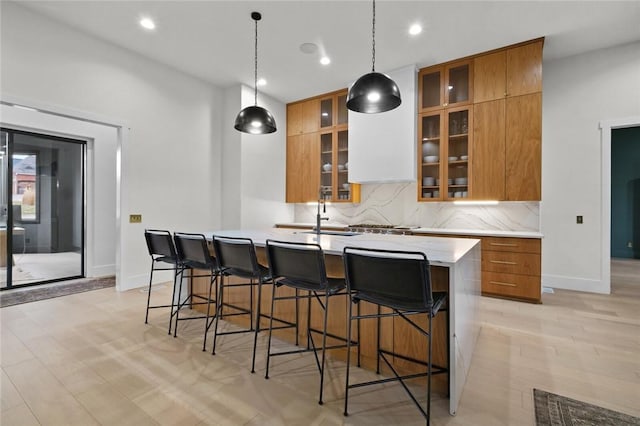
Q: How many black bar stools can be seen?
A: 5